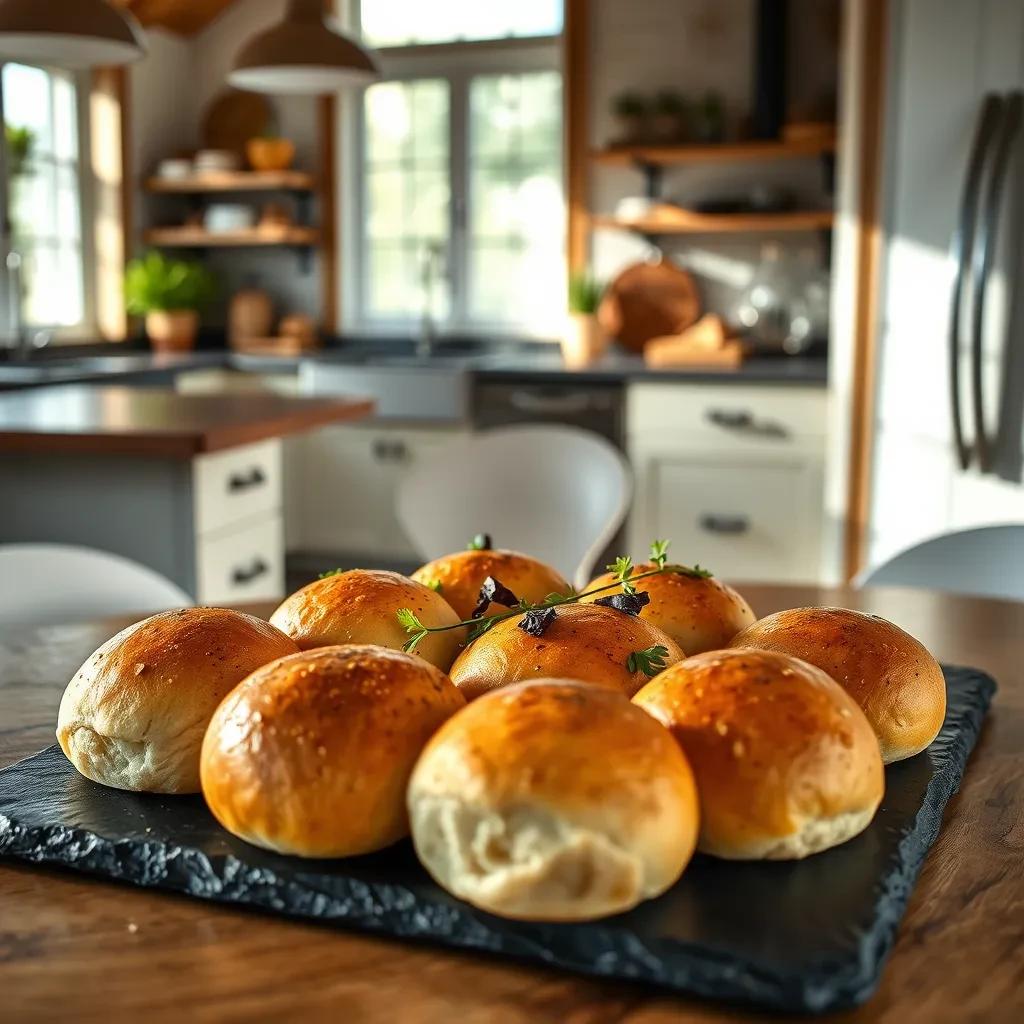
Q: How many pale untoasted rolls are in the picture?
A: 0